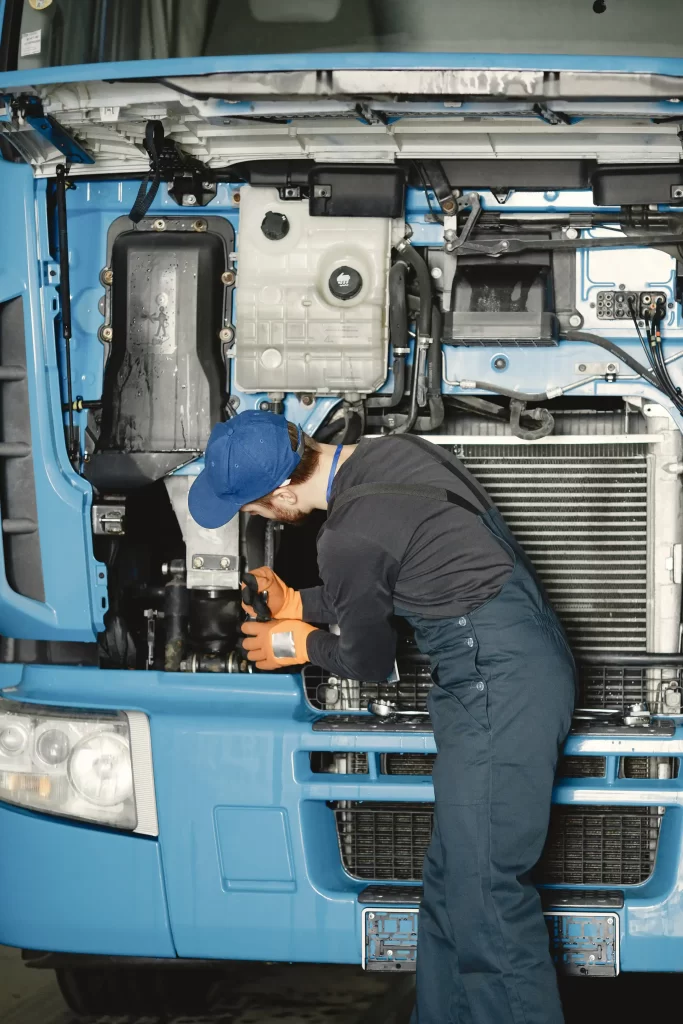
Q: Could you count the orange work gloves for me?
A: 2